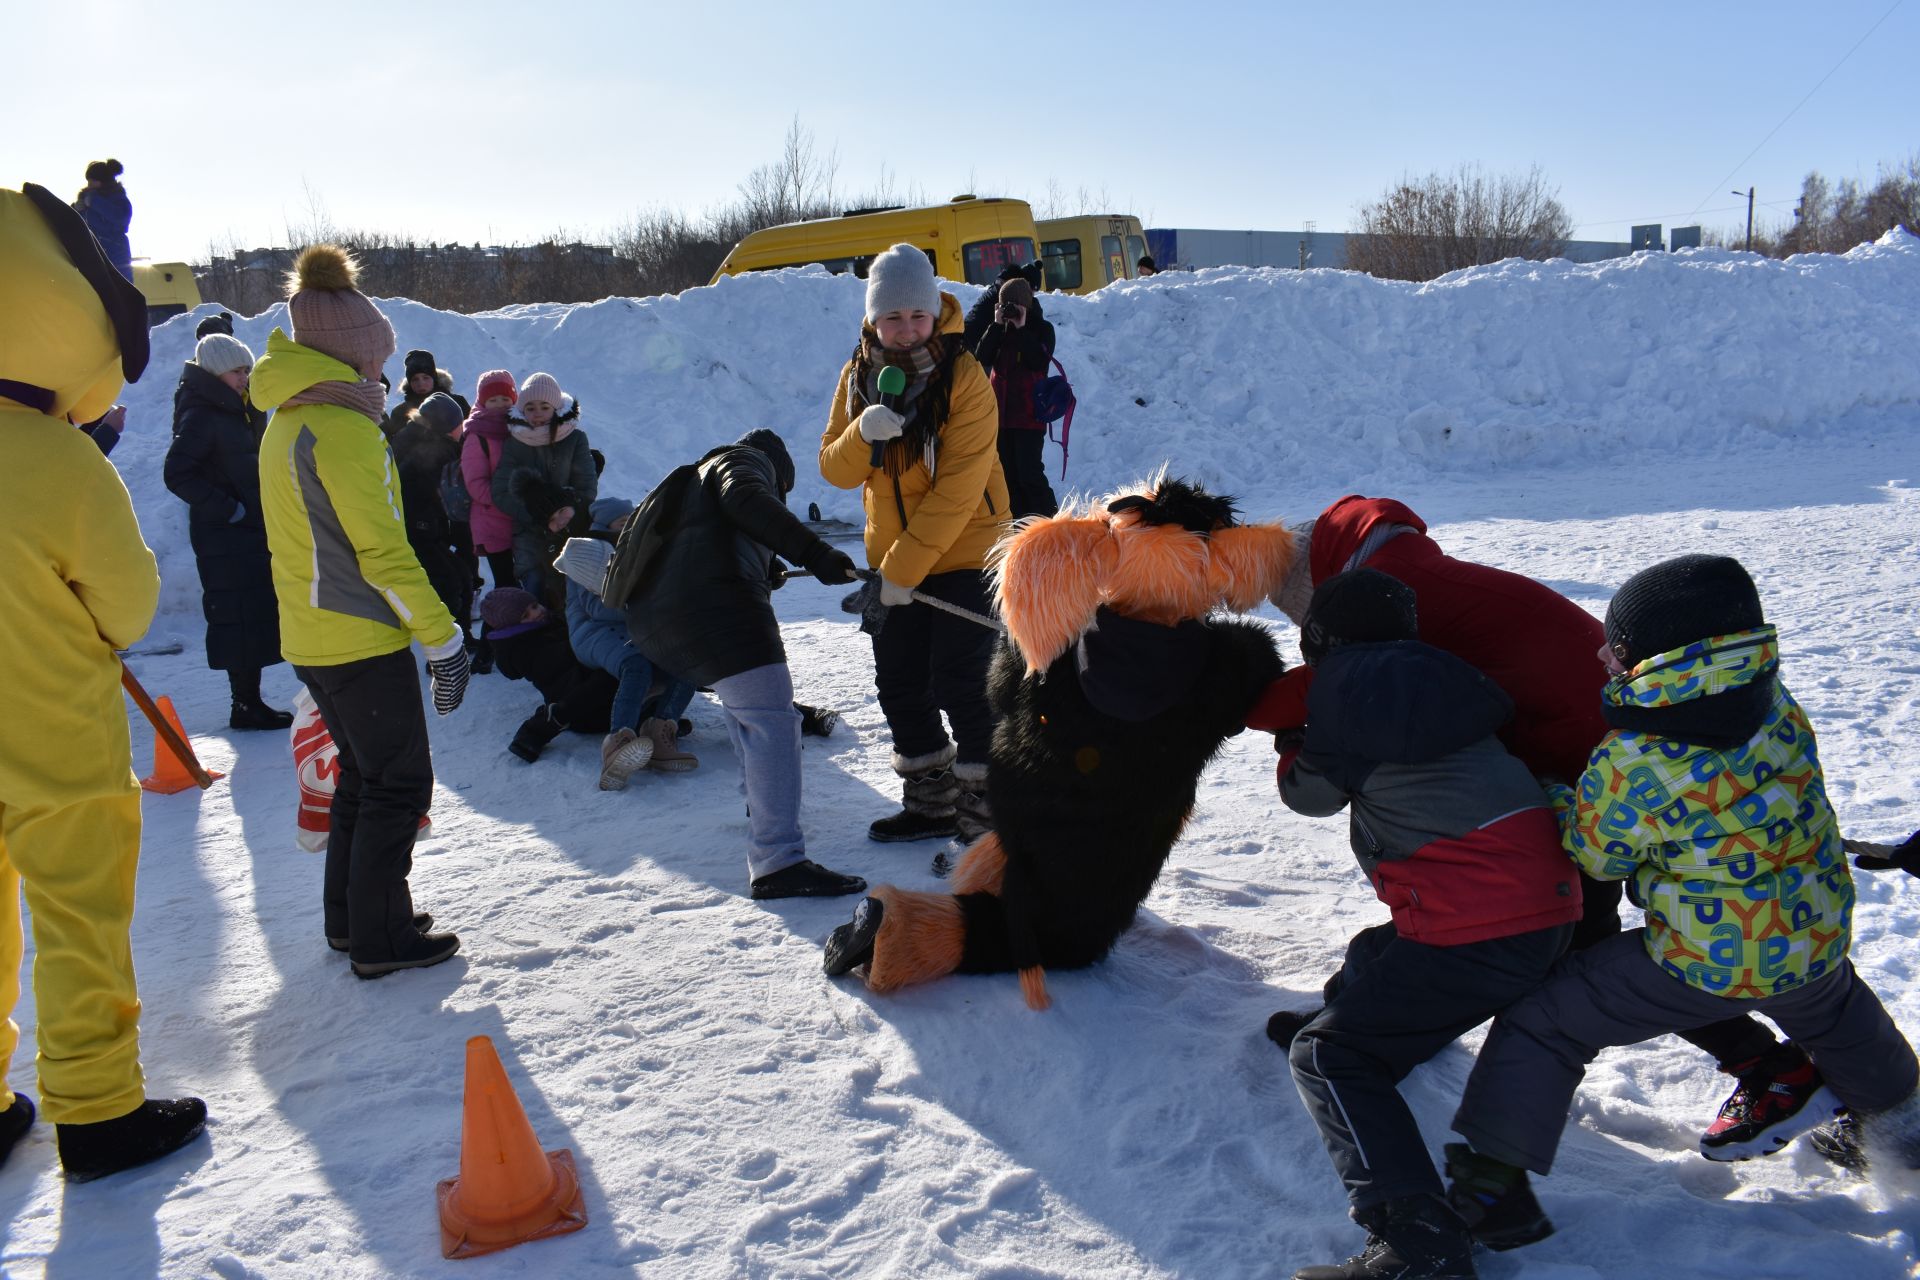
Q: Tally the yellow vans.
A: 3